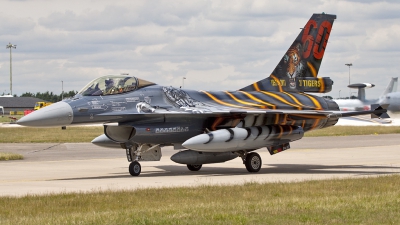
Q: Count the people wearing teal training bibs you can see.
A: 0